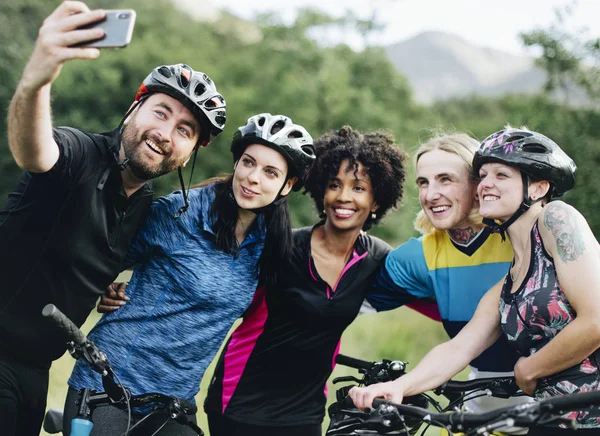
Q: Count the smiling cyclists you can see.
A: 5